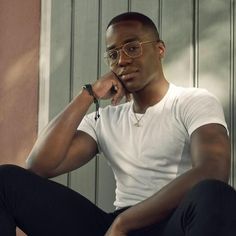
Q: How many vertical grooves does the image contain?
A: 6